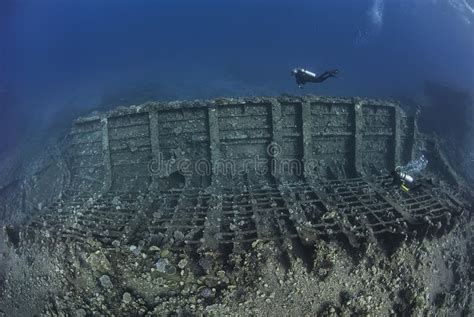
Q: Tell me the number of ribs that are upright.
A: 7